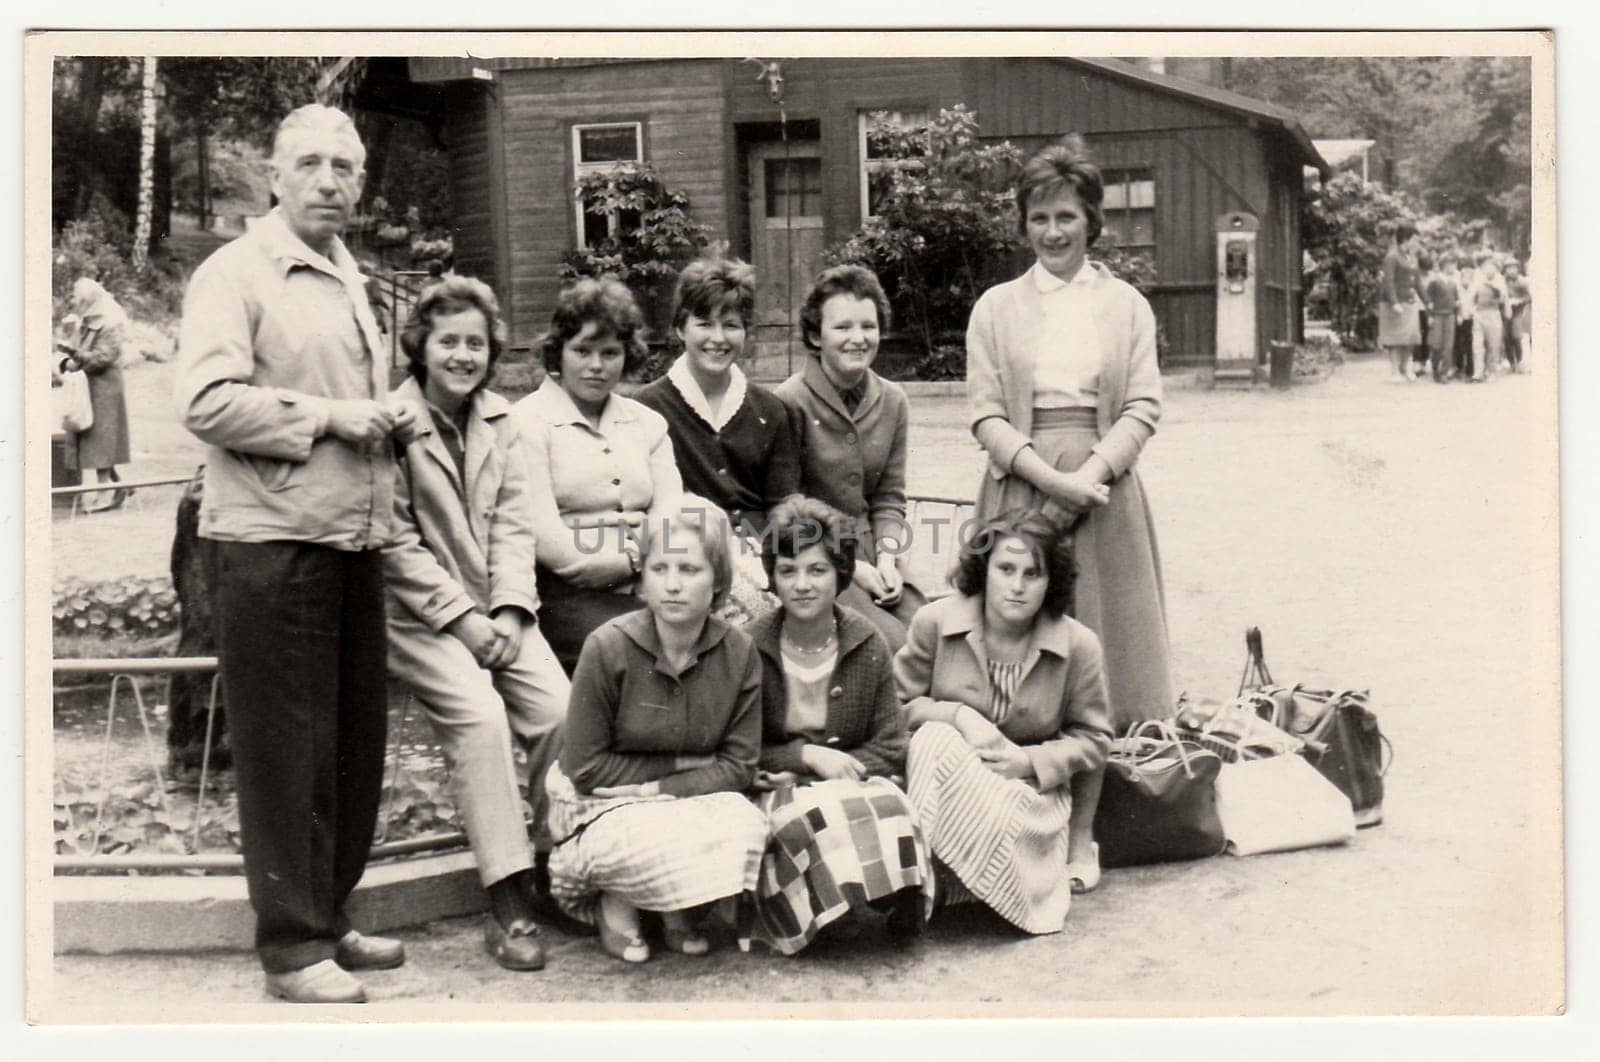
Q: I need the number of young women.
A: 8